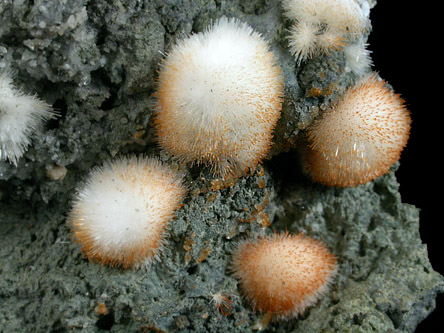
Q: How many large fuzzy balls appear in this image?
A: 4